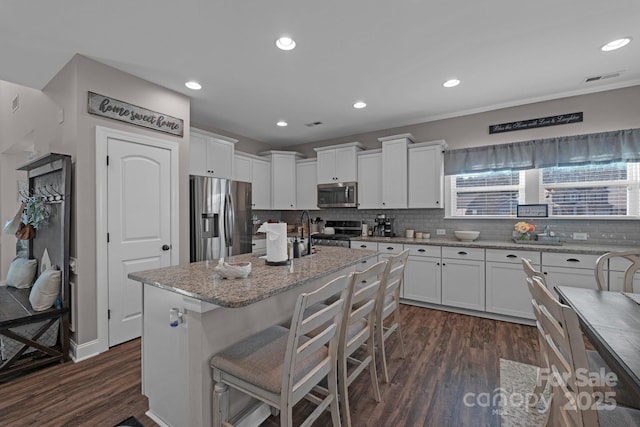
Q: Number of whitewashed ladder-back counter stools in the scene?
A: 3